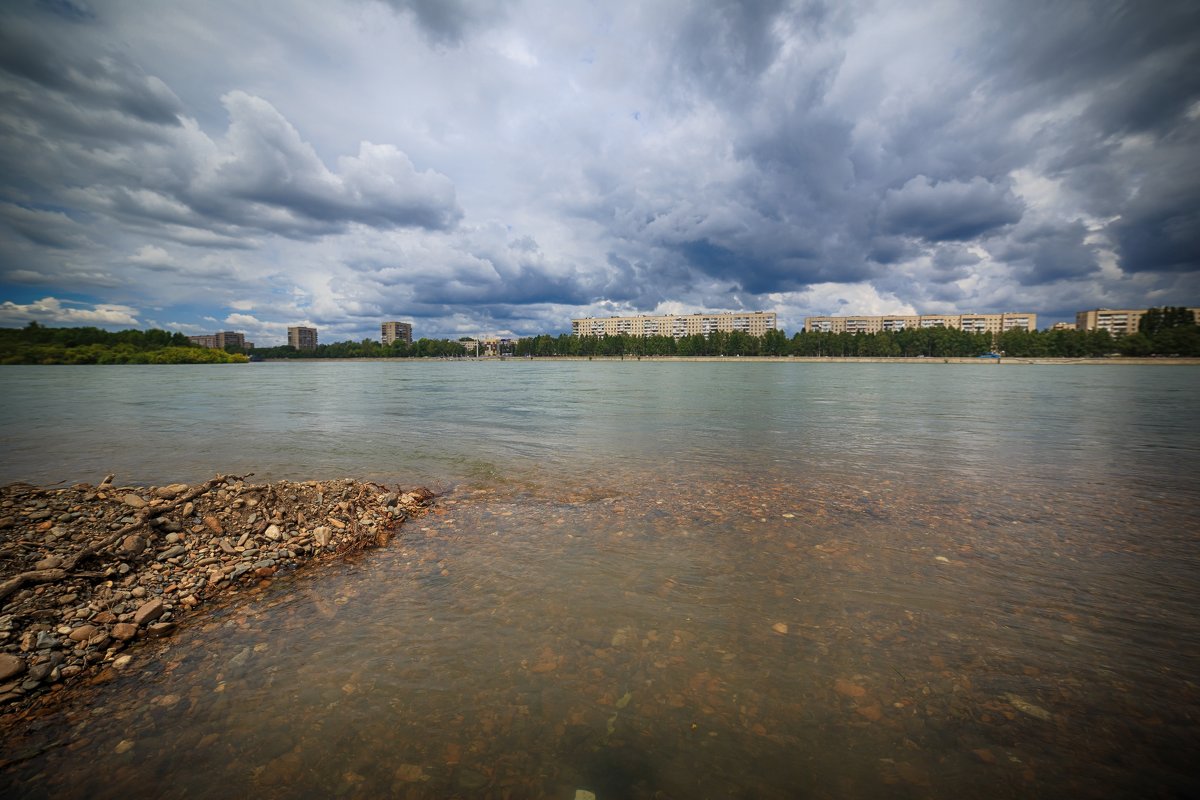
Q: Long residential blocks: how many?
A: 3